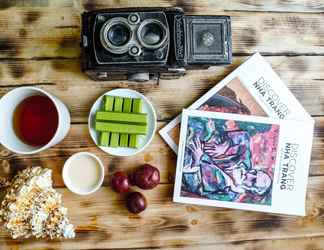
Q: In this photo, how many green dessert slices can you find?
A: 6